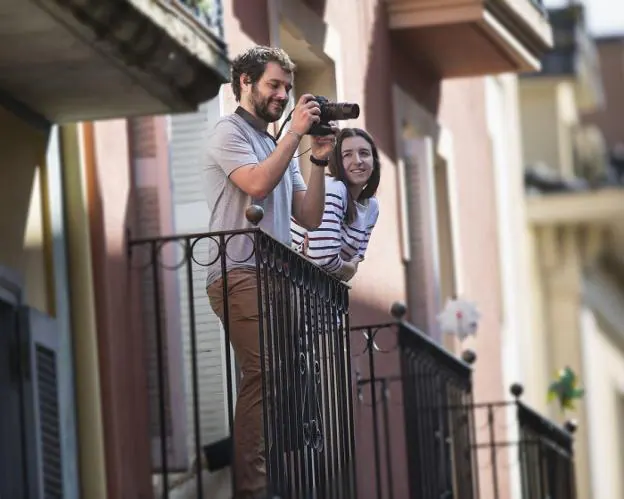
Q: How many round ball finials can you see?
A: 5